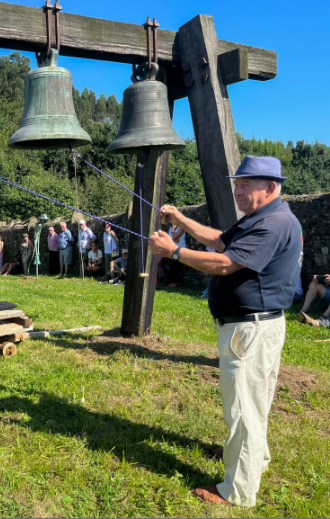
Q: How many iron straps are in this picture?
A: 4